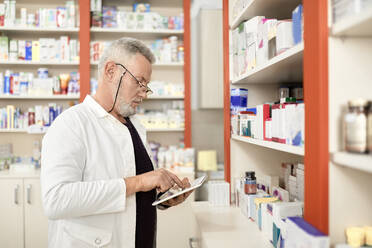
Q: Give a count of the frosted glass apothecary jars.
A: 0